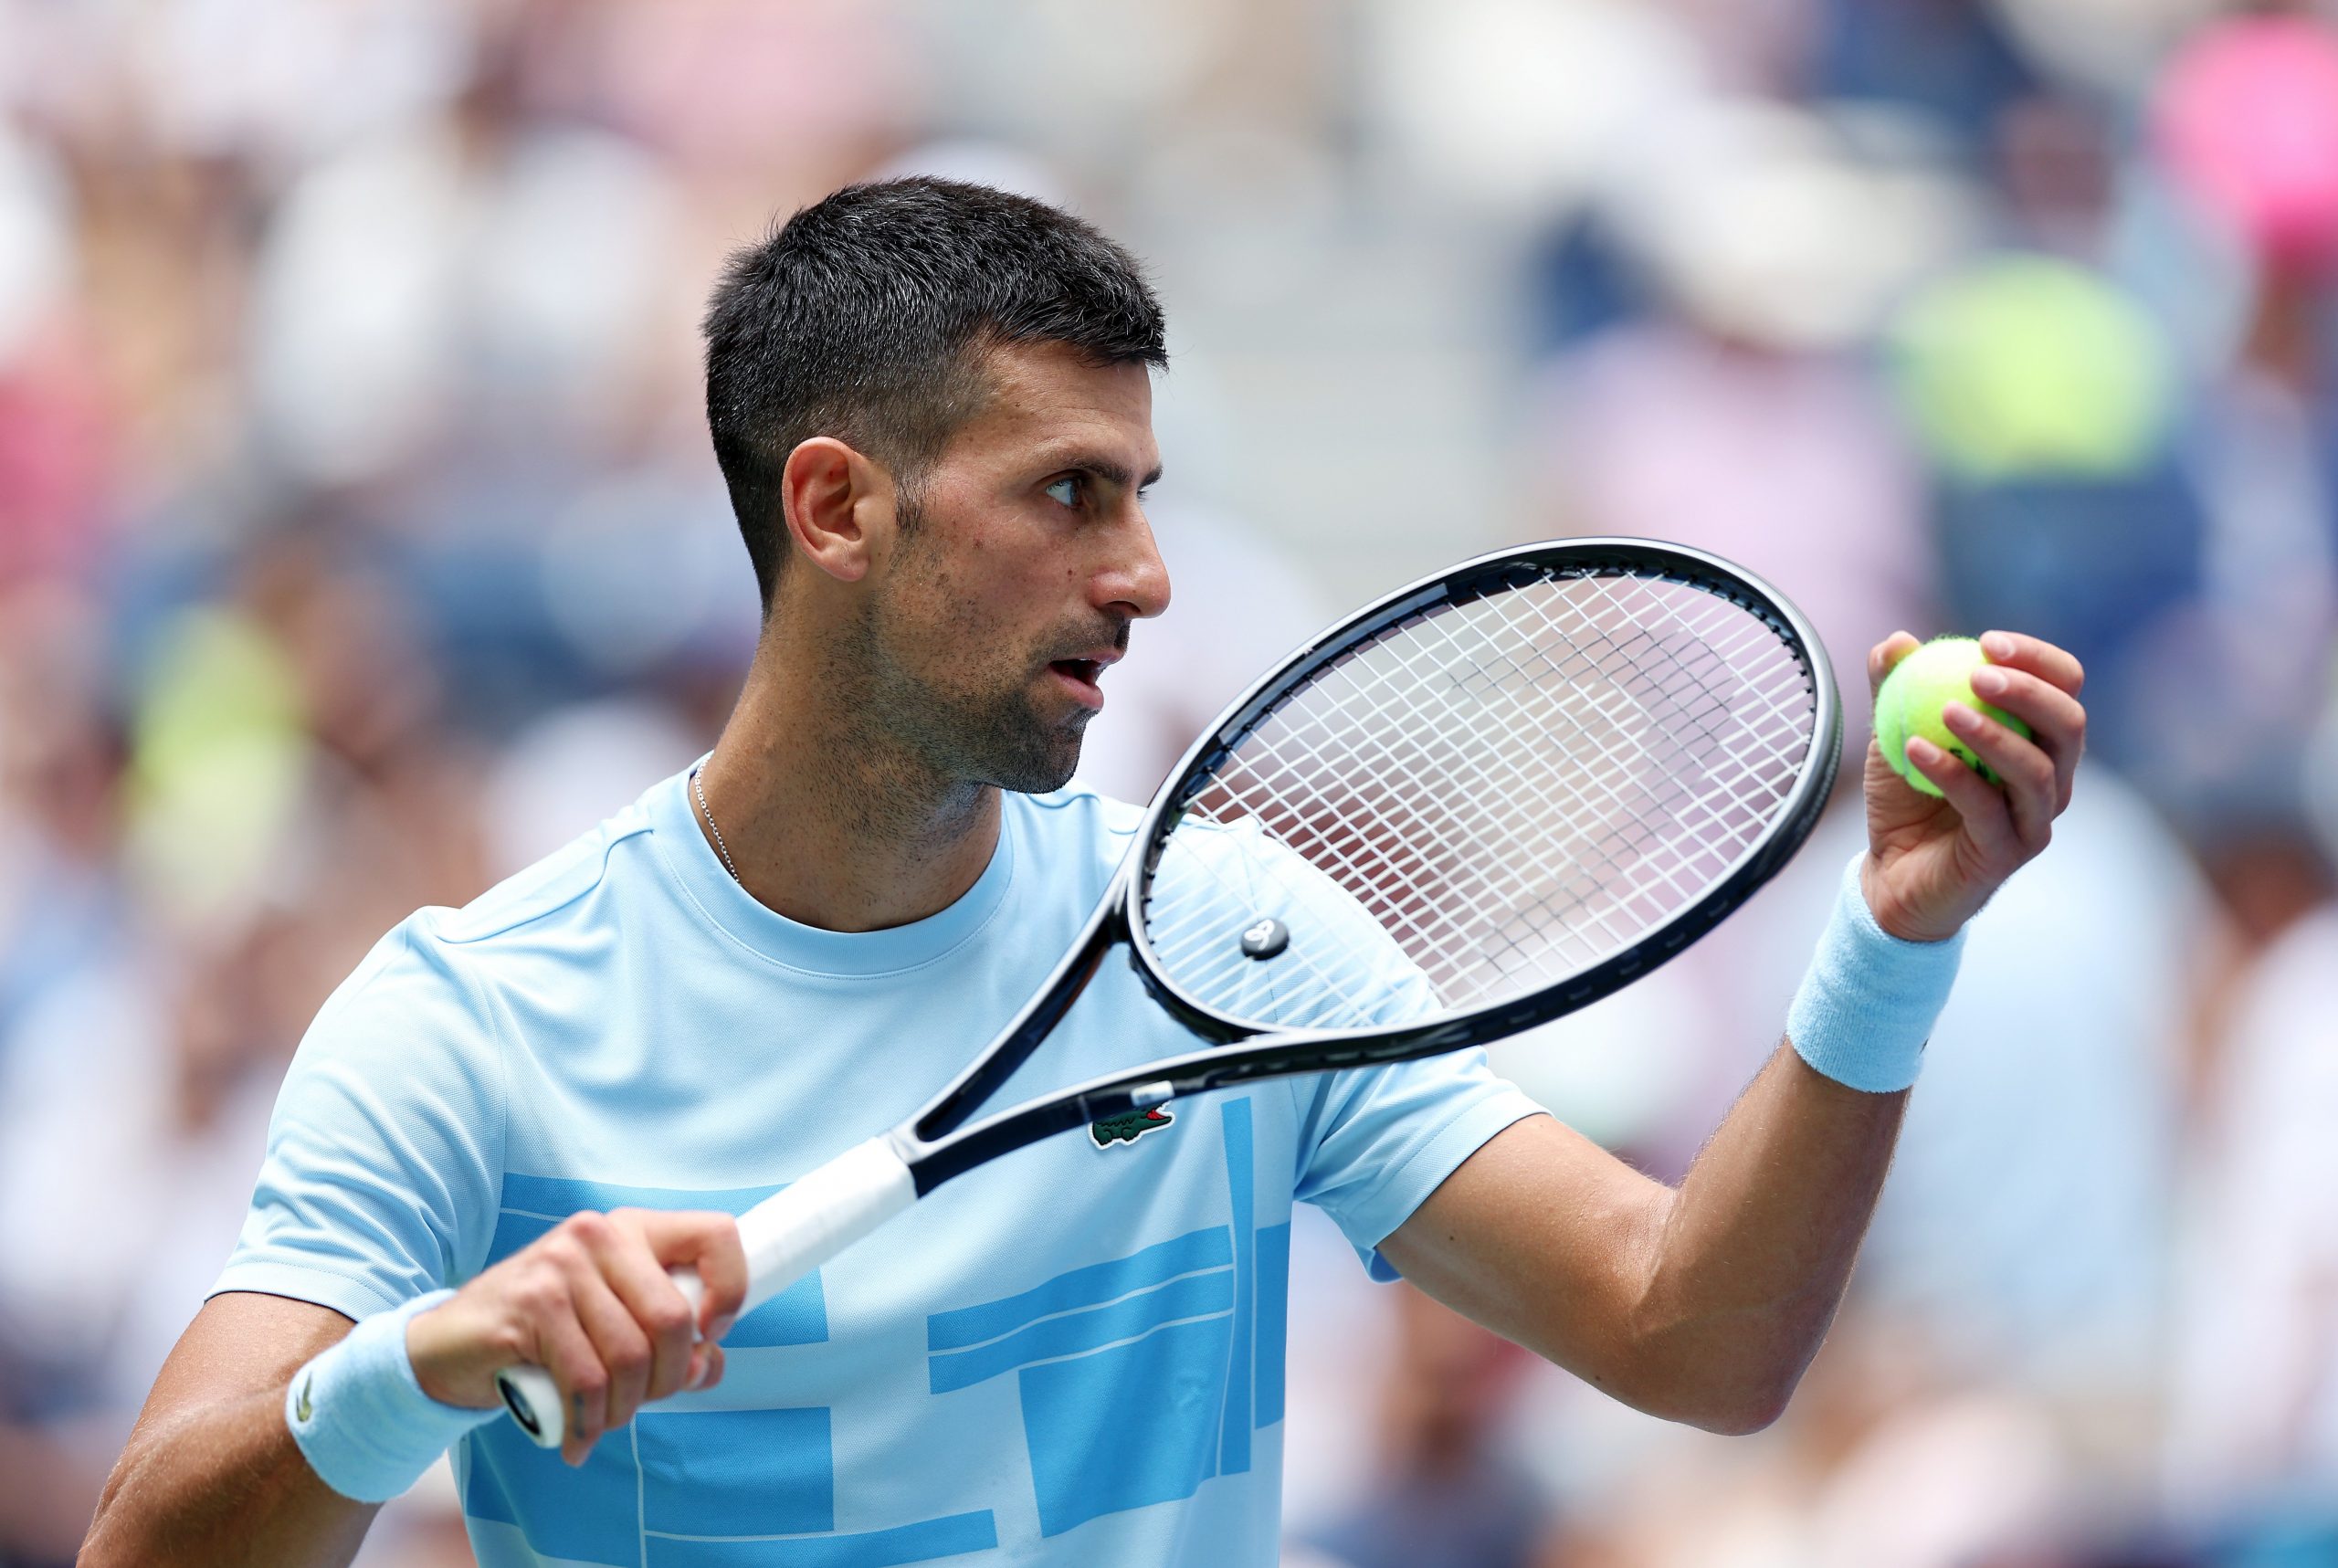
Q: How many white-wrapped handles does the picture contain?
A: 1